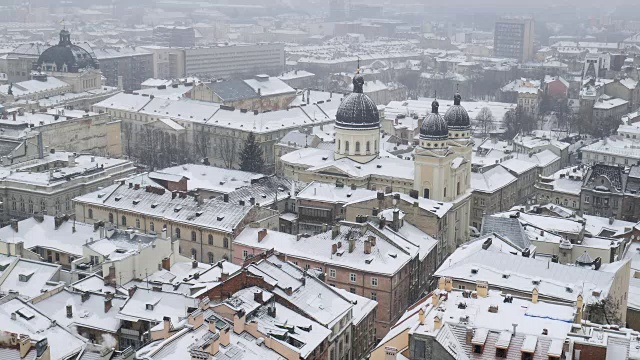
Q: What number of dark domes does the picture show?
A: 4